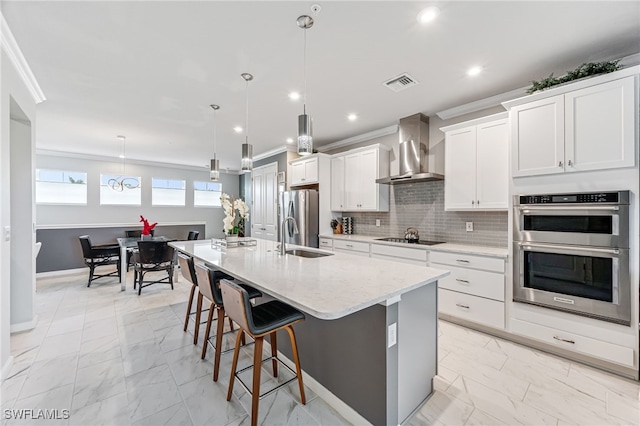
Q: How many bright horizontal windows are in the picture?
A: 4